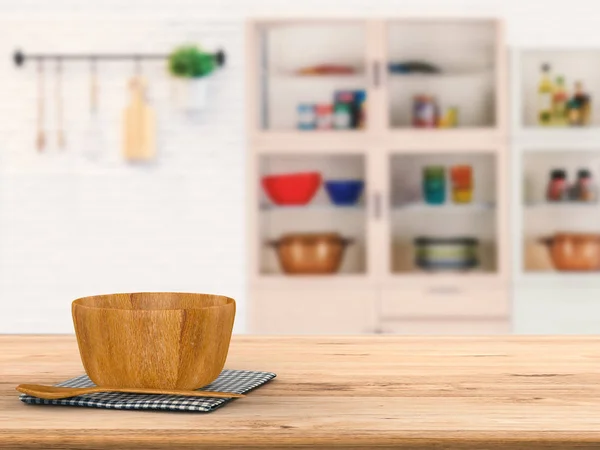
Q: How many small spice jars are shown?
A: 2